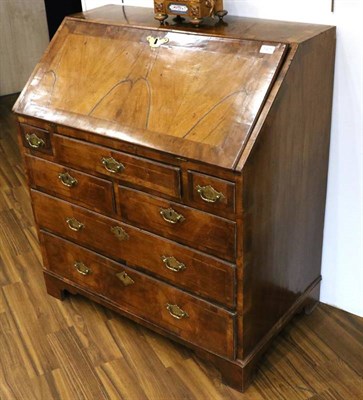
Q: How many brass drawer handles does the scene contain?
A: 9